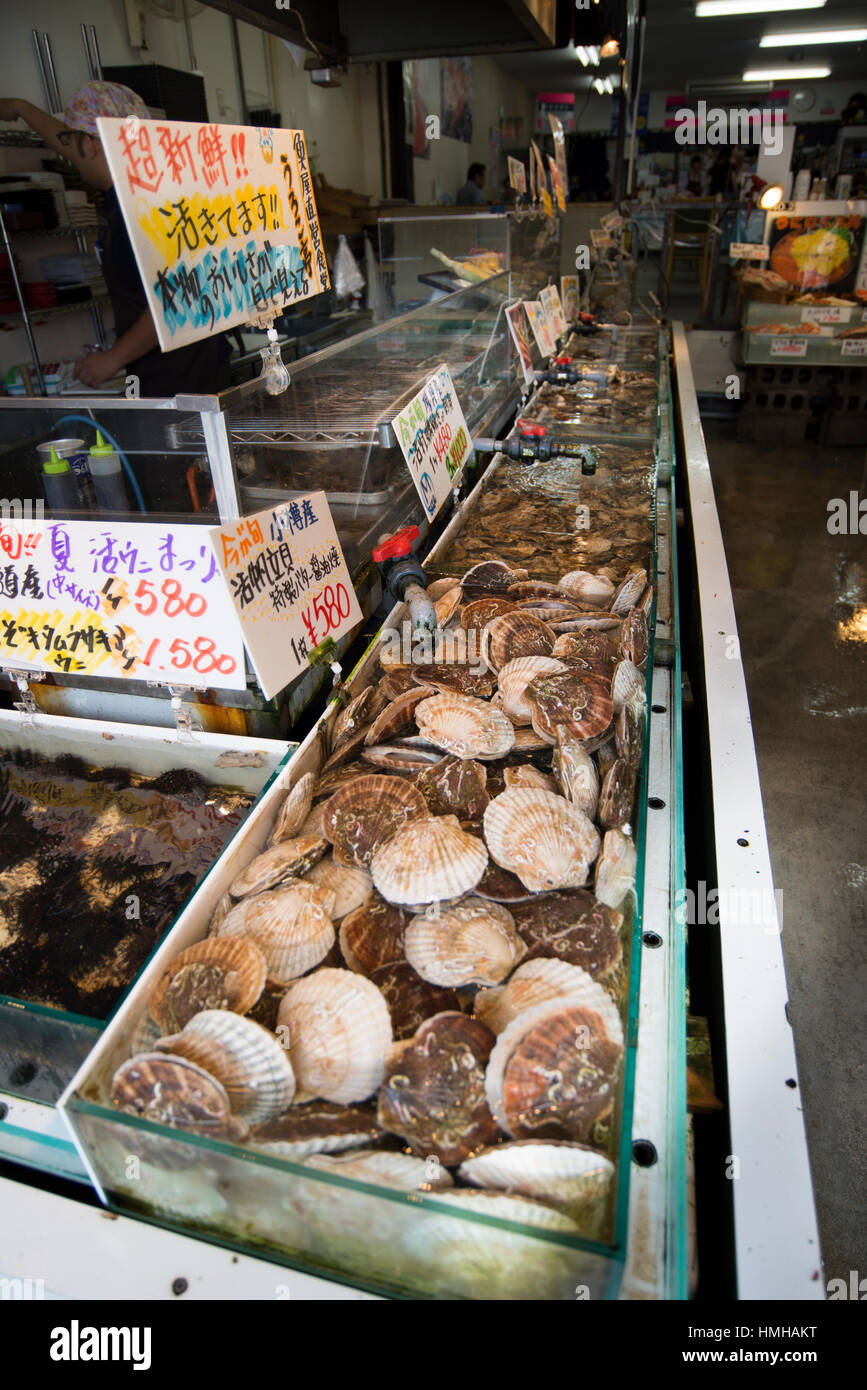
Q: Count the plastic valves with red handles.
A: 4